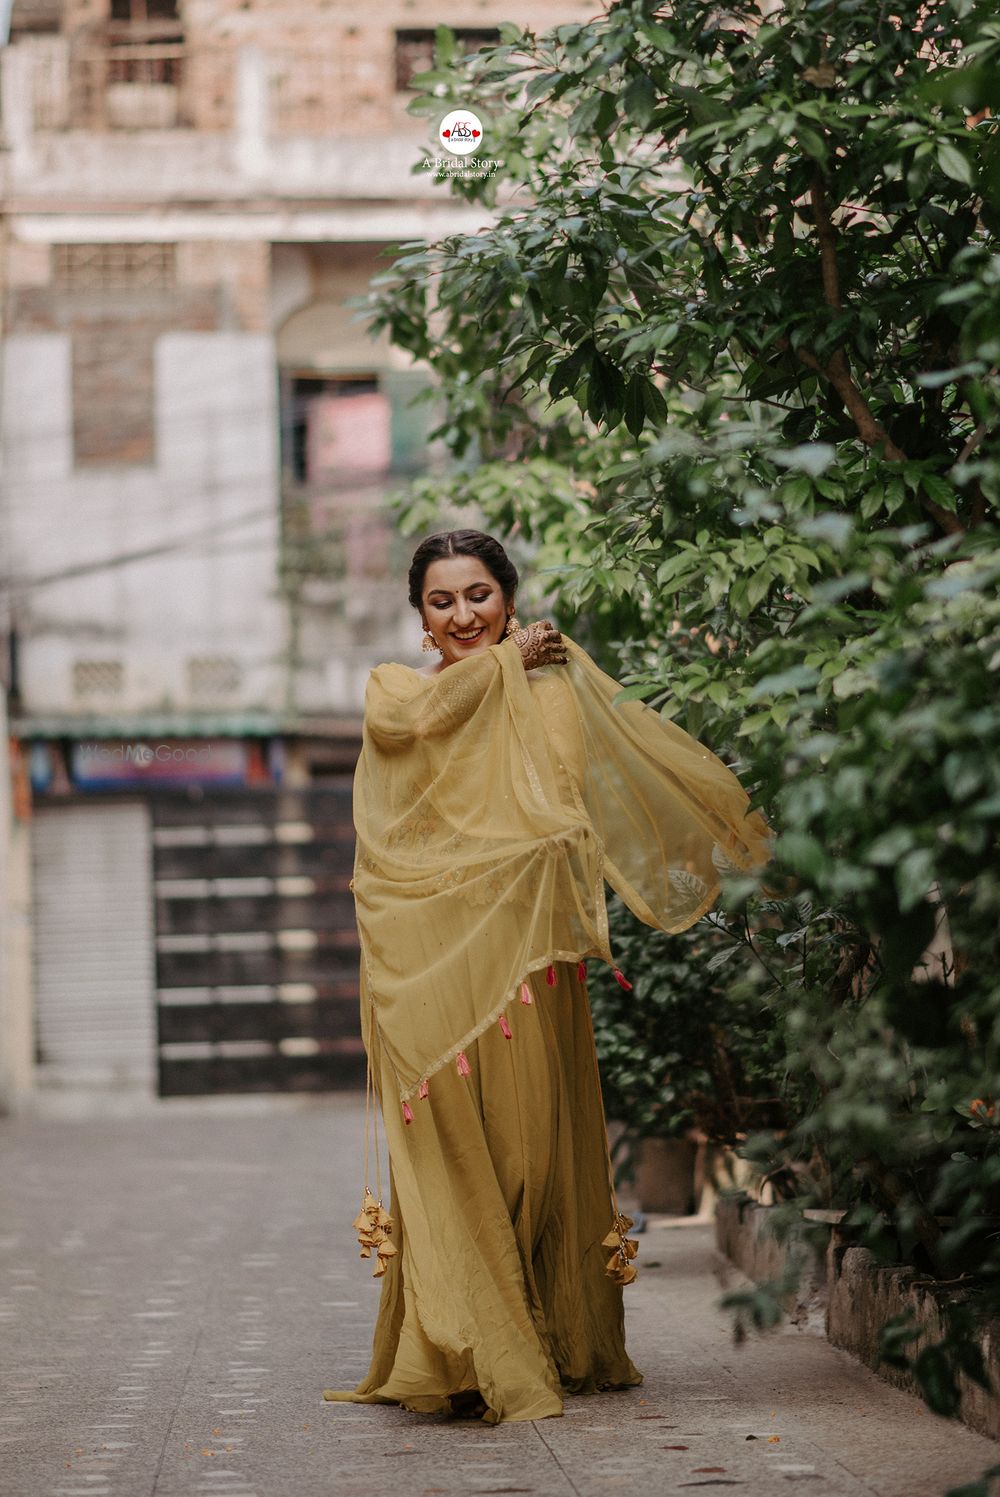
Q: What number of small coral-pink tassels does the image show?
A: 8